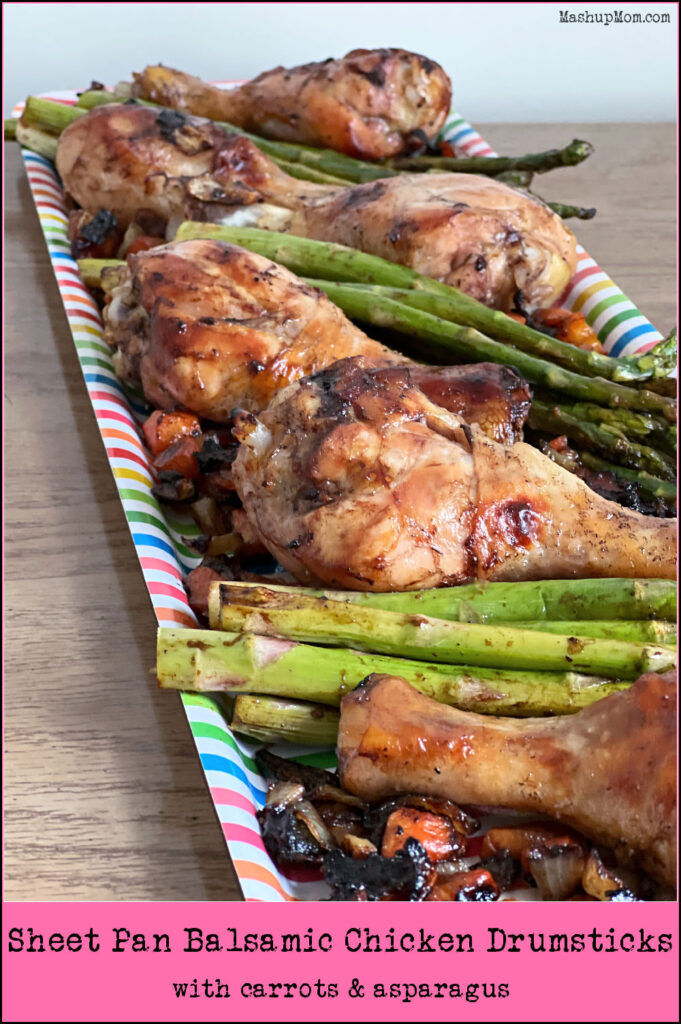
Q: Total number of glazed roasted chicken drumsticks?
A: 6